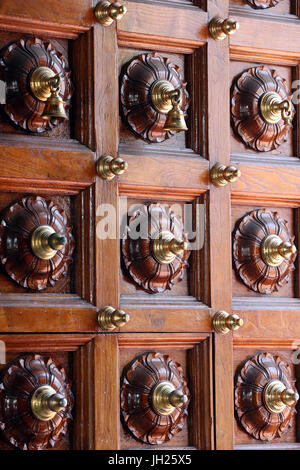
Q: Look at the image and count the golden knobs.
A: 15